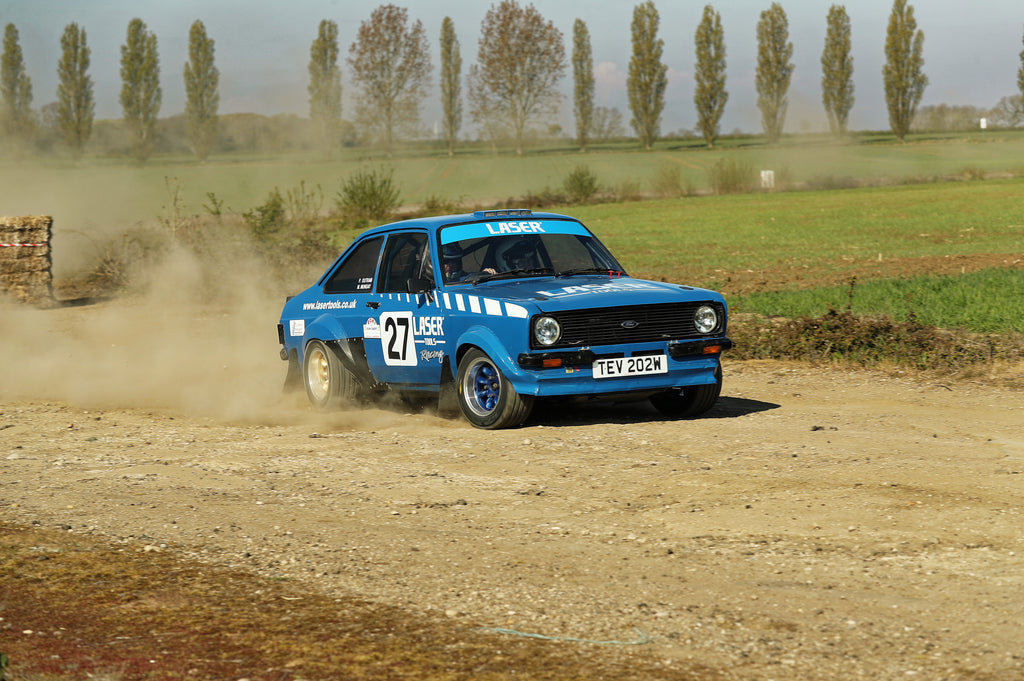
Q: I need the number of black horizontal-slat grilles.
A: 1